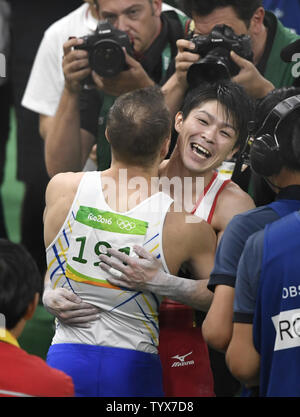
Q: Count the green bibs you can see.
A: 2